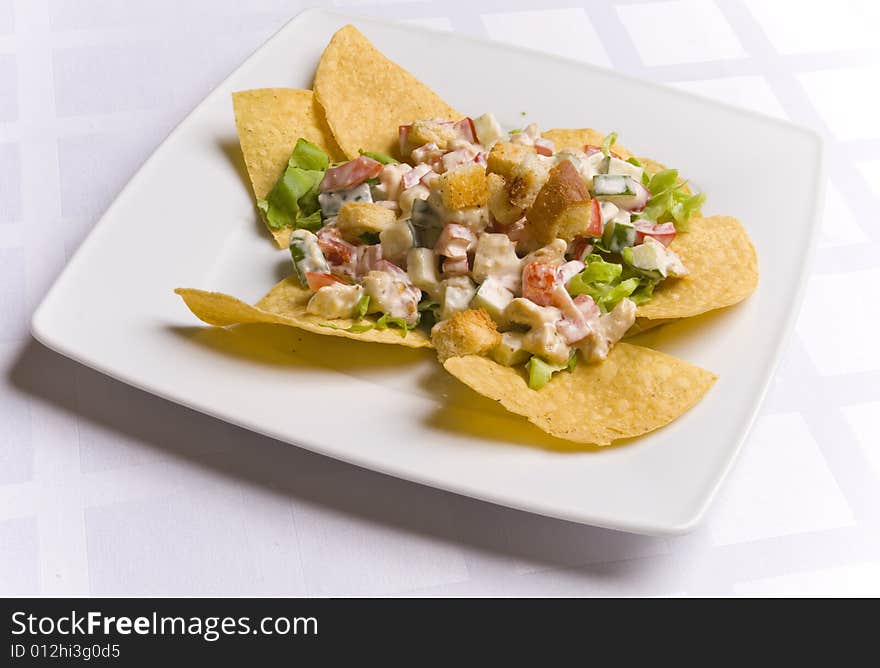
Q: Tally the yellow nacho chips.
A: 6